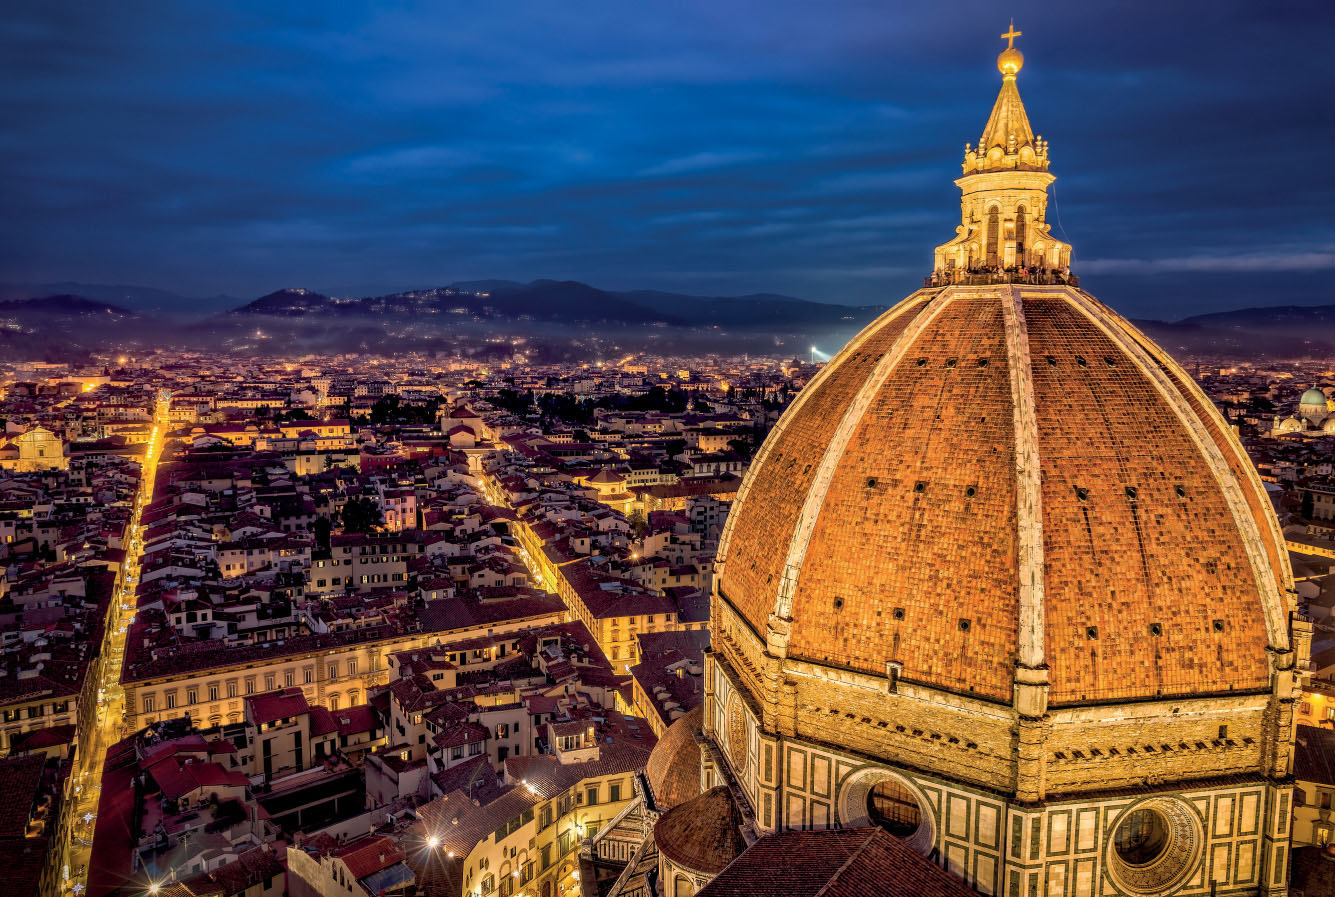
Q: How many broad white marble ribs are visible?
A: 5